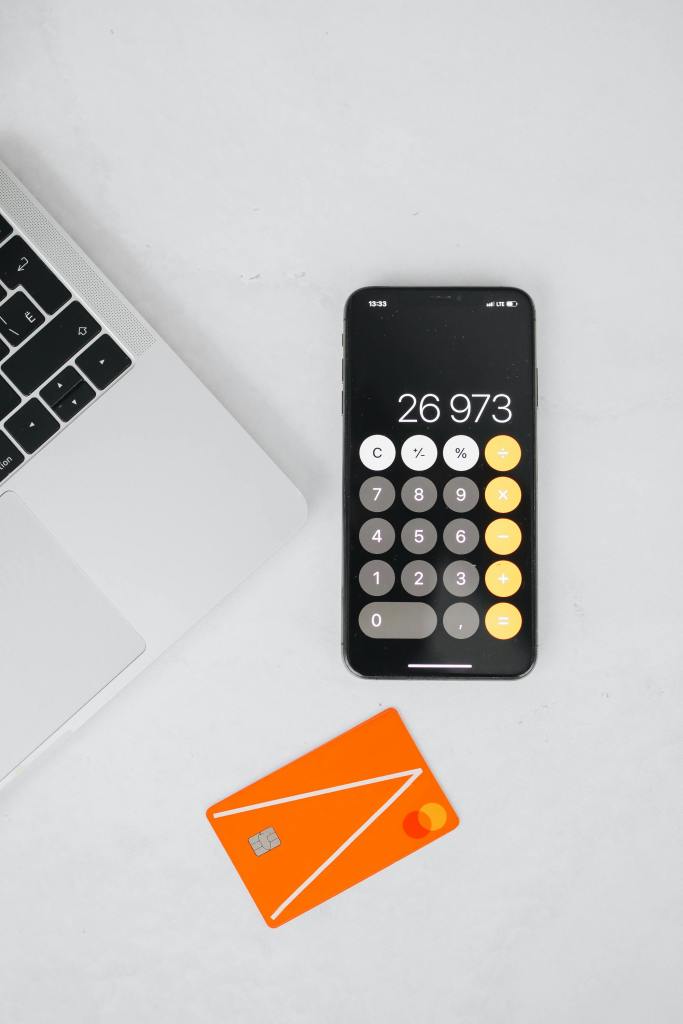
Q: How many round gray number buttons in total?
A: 9